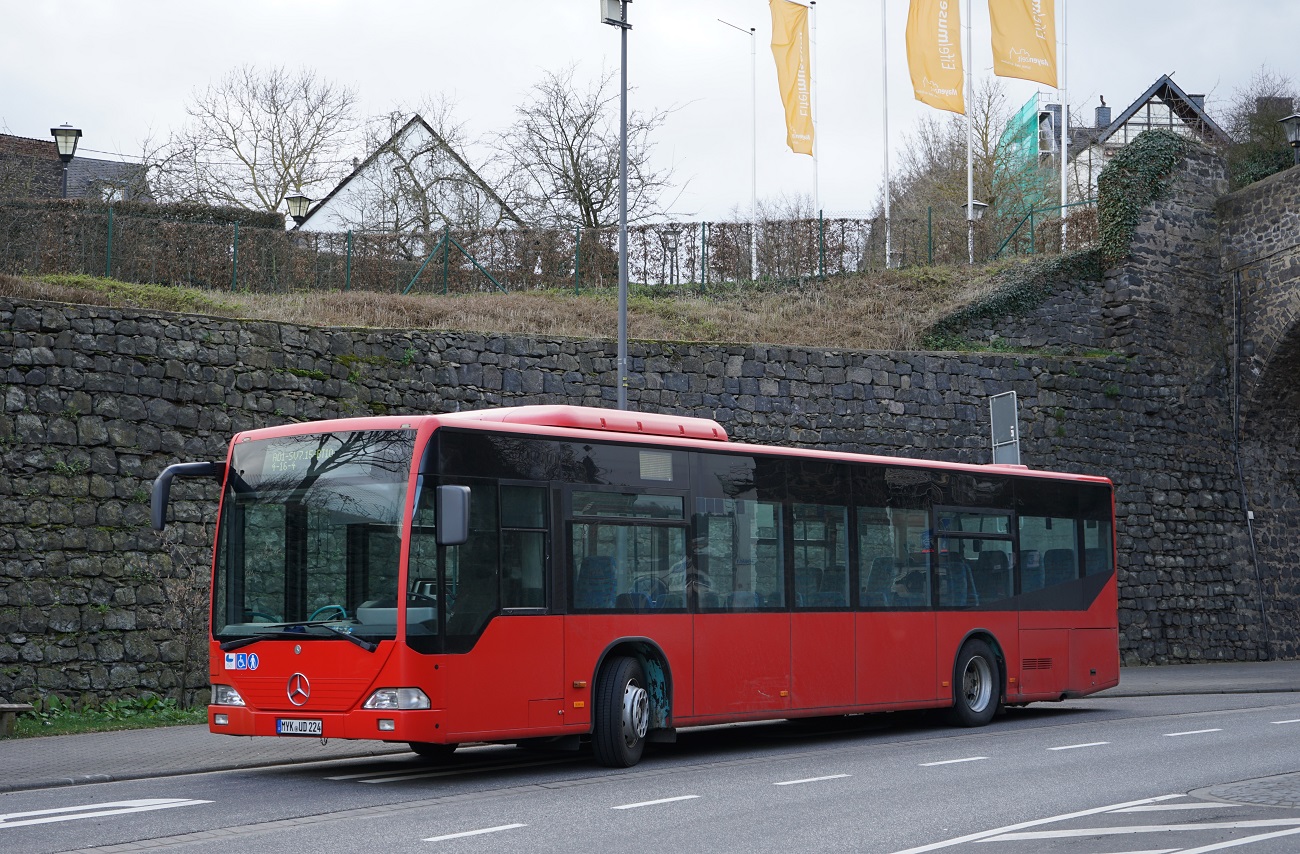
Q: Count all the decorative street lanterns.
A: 4